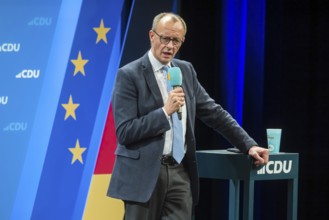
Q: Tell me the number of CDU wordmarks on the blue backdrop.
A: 5